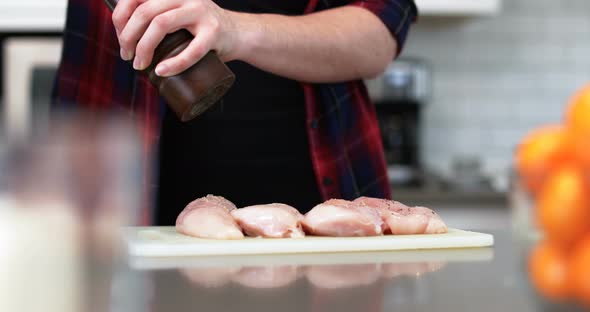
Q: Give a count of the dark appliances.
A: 1